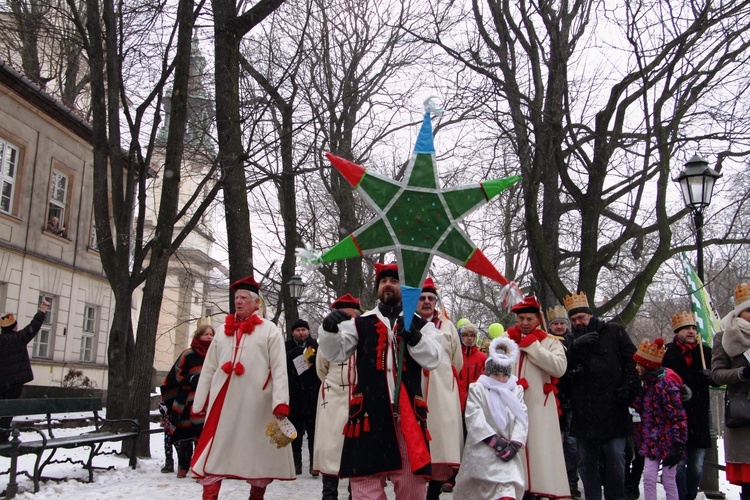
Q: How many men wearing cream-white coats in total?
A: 4